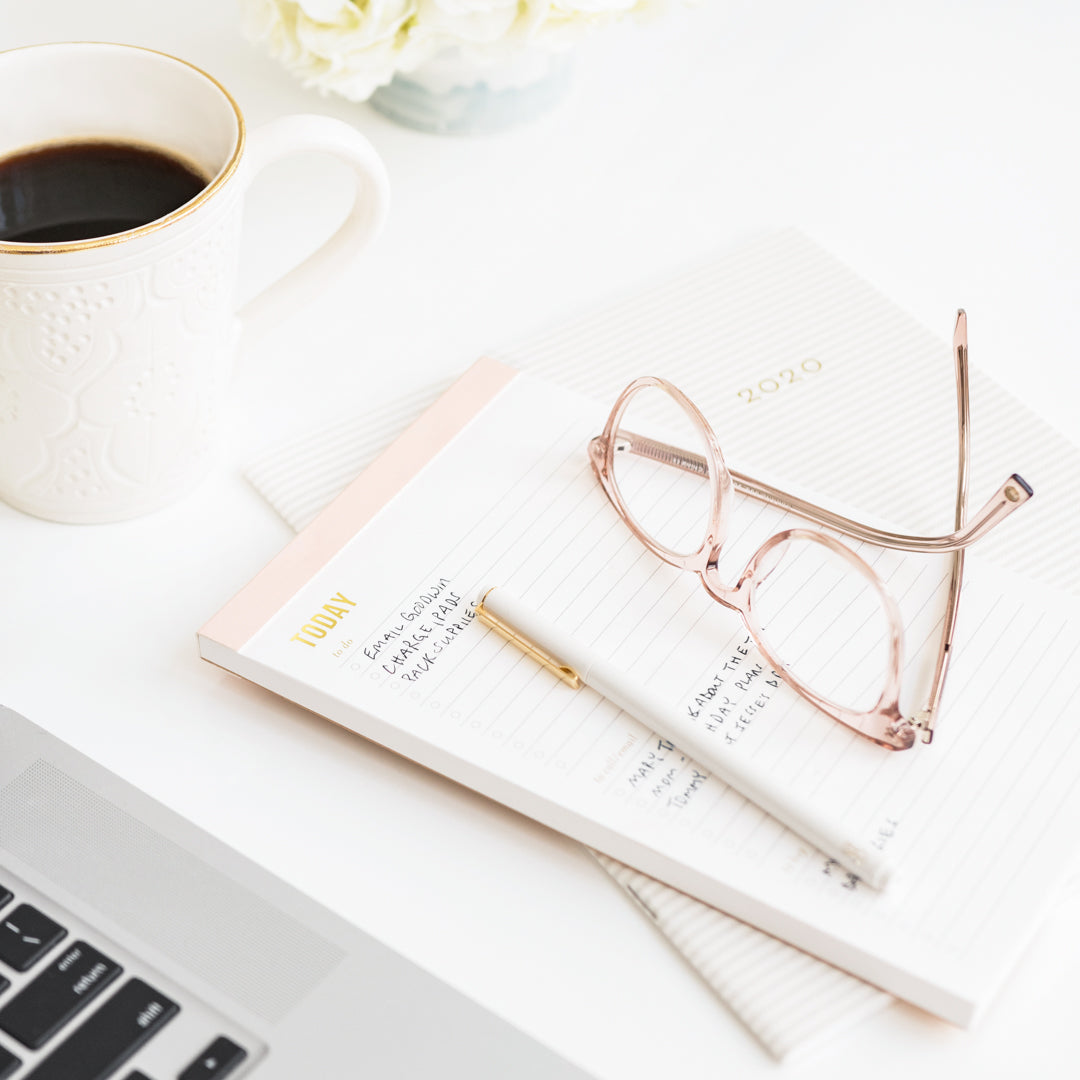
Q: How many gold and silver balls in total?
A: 0